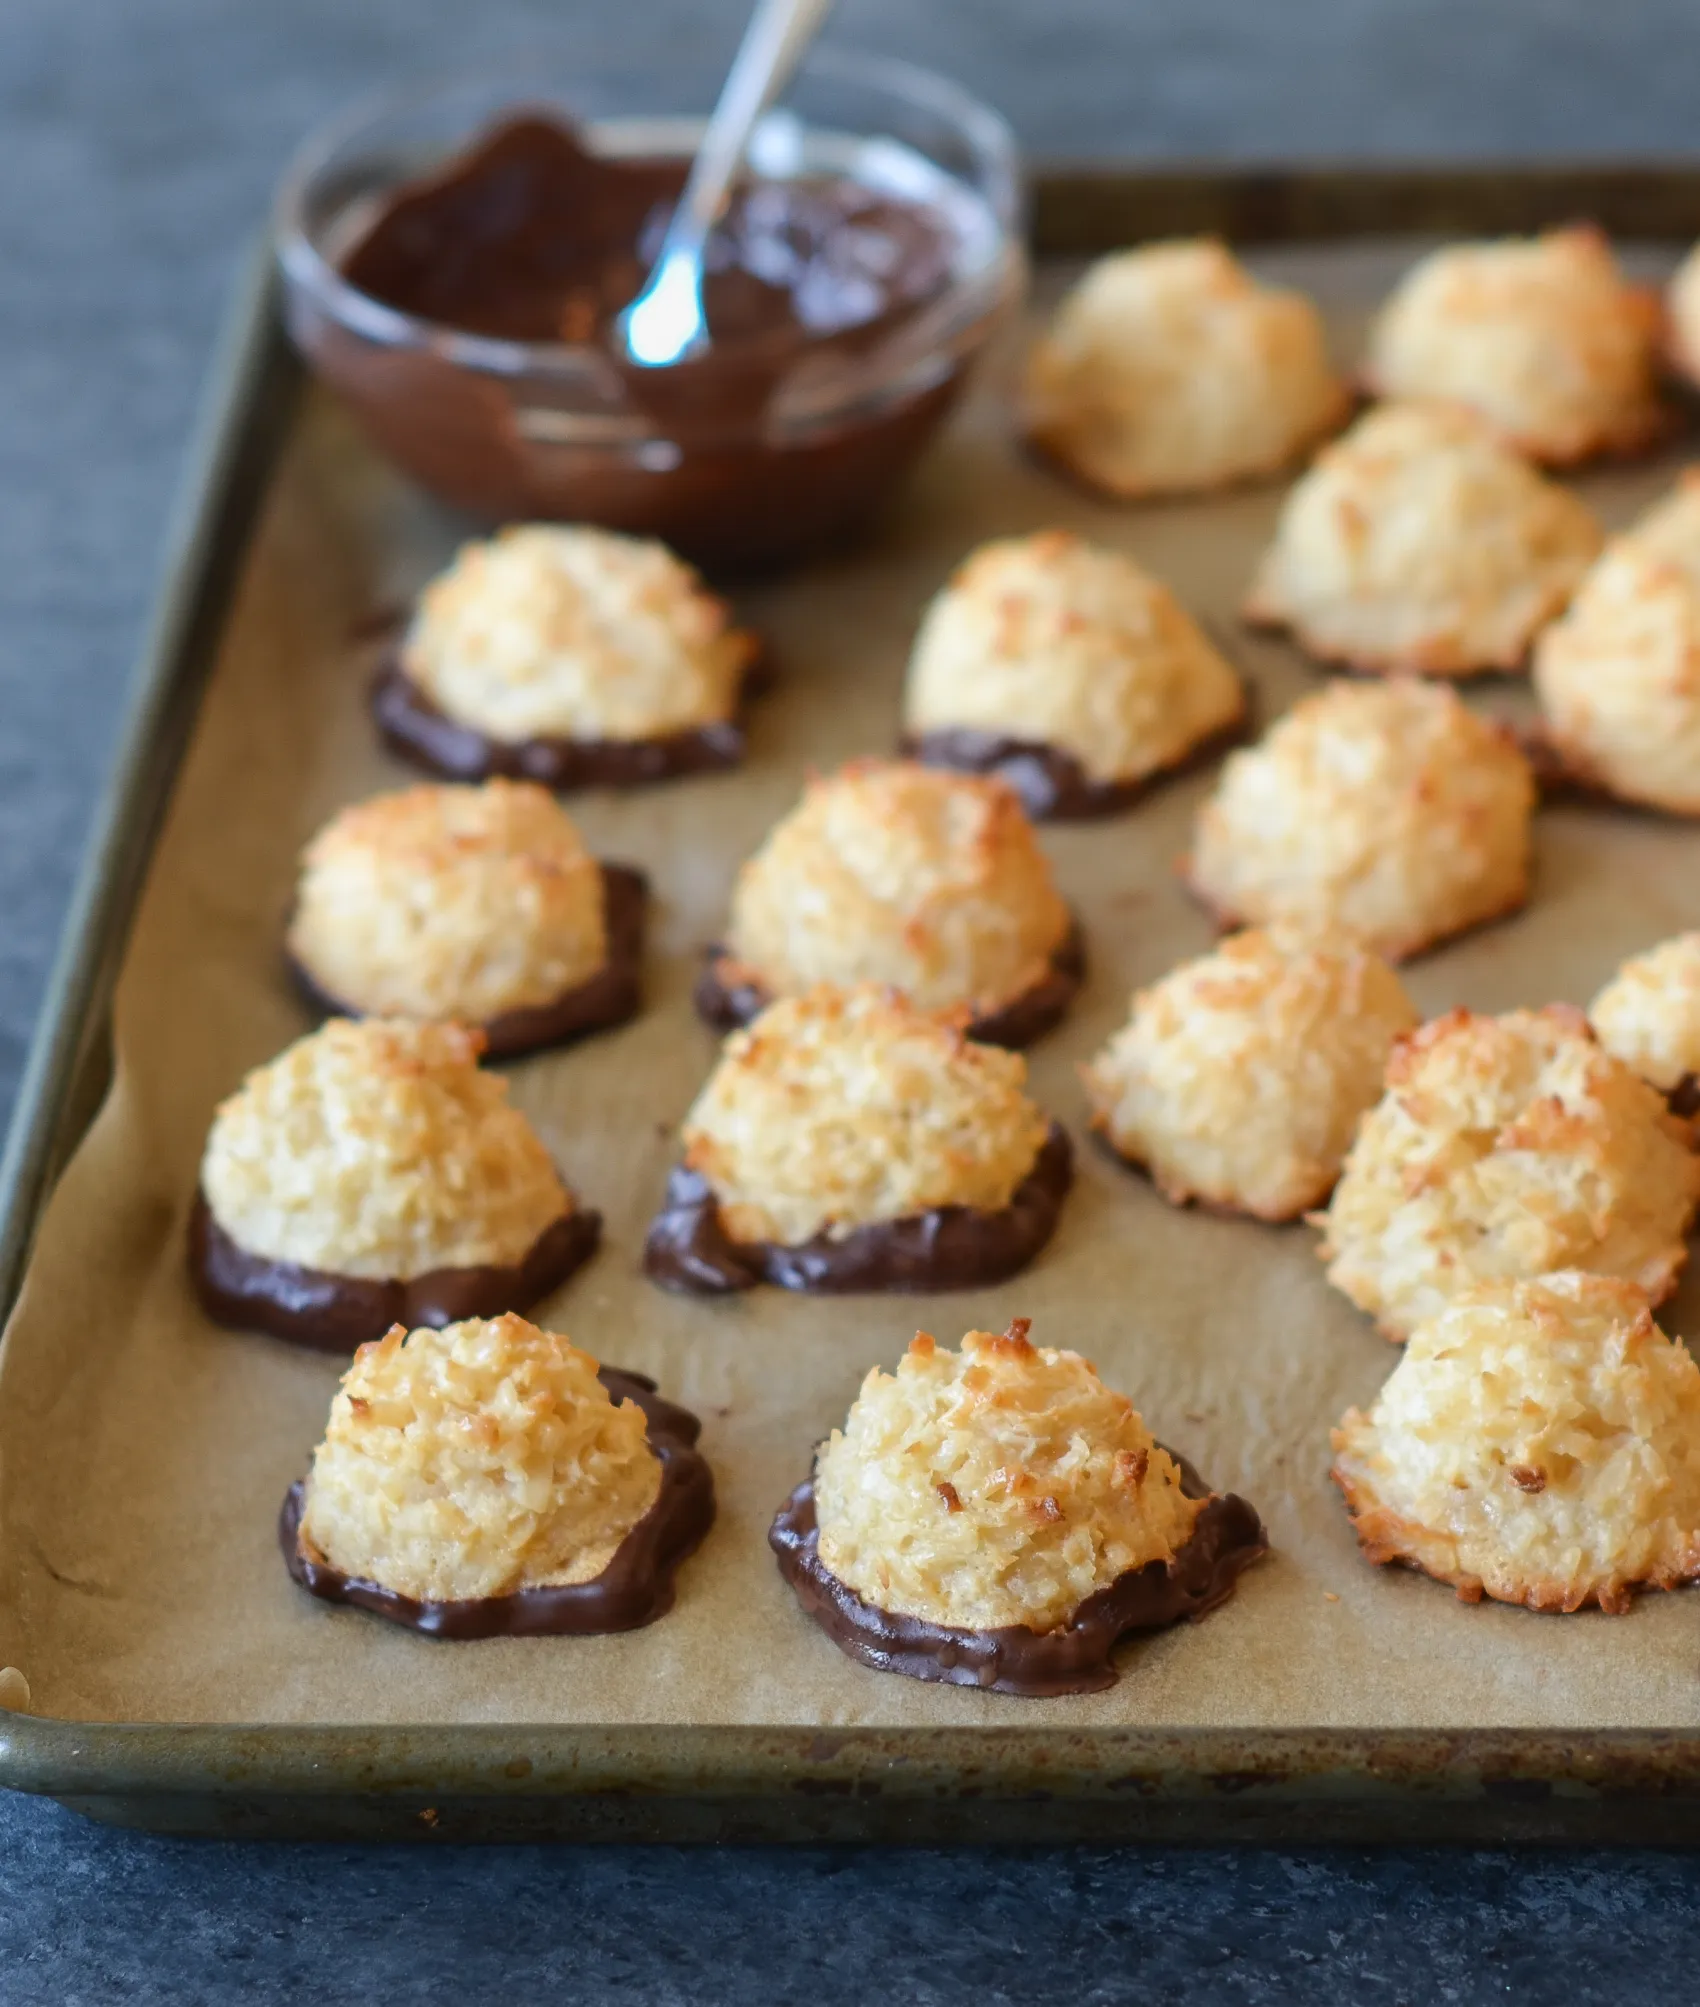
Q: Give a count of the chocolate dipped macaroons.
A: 8